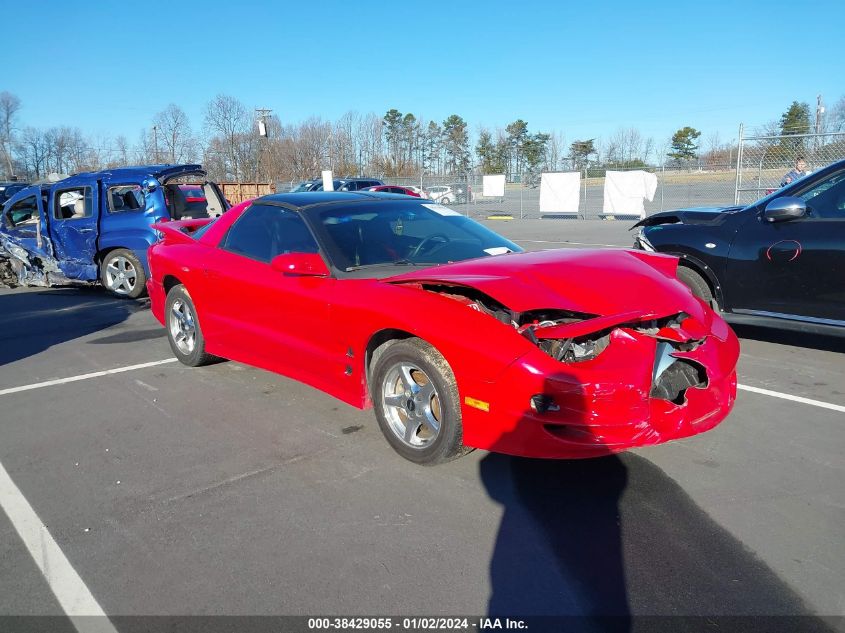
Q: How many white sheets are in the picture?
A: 3